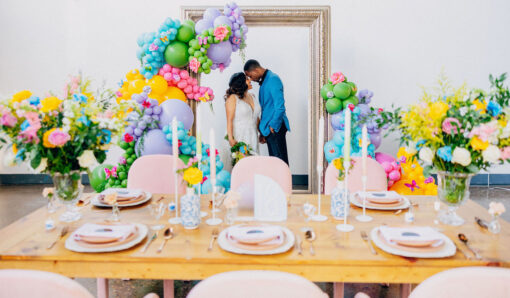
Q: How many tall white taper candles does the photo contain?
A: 6